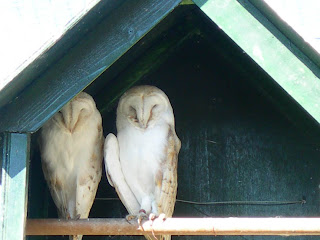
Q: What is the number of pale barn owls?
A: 2